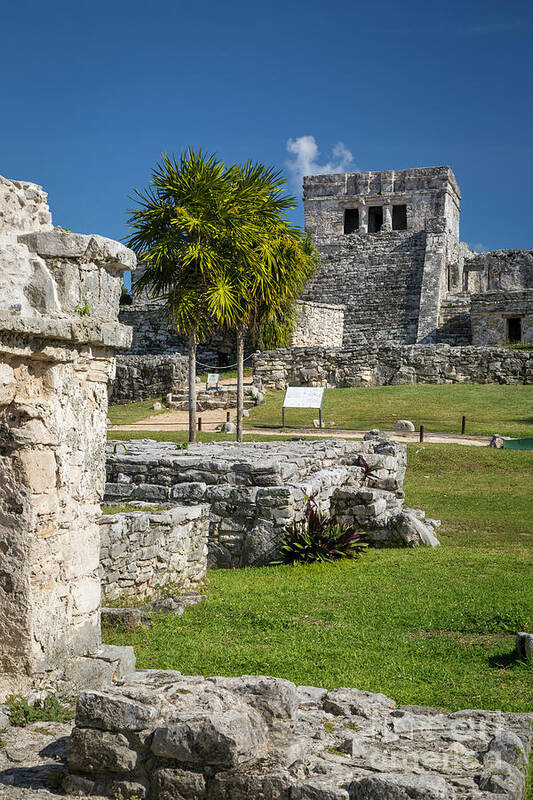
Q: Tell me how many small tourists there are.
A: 0